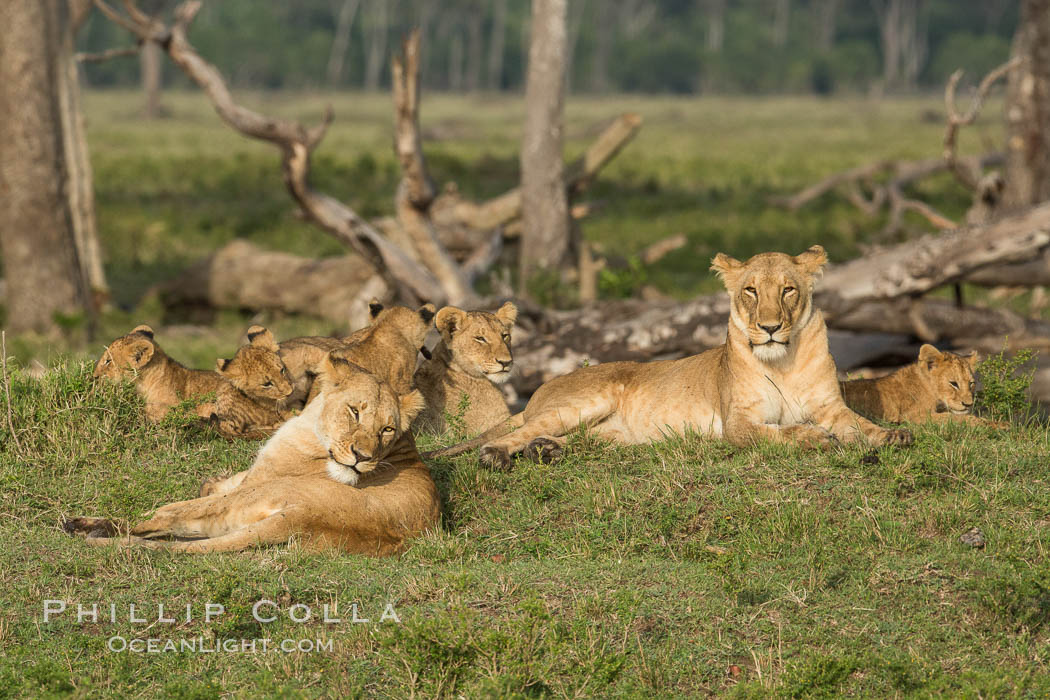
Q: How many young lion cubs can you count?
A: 5